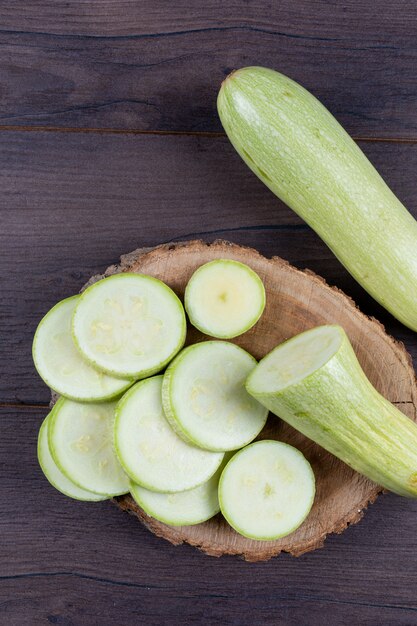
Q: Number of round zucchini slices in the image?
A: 9